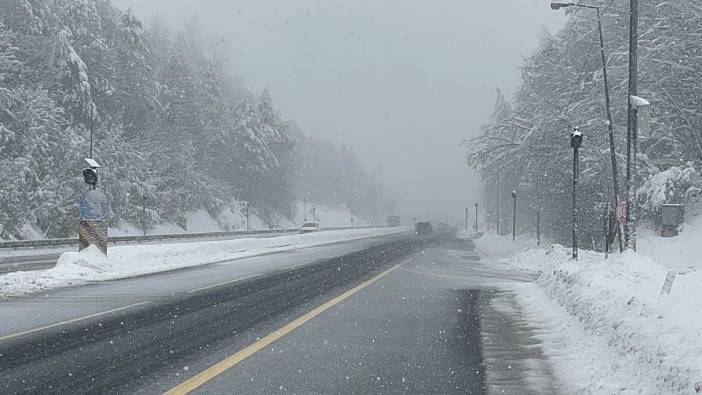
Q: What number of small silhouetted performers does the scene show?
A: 0